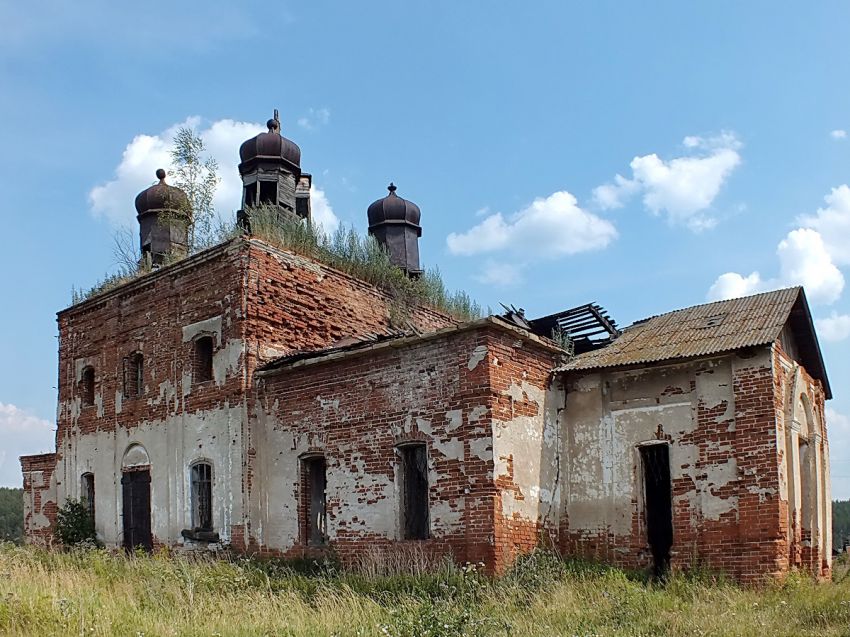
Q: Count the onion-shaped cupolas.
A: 3